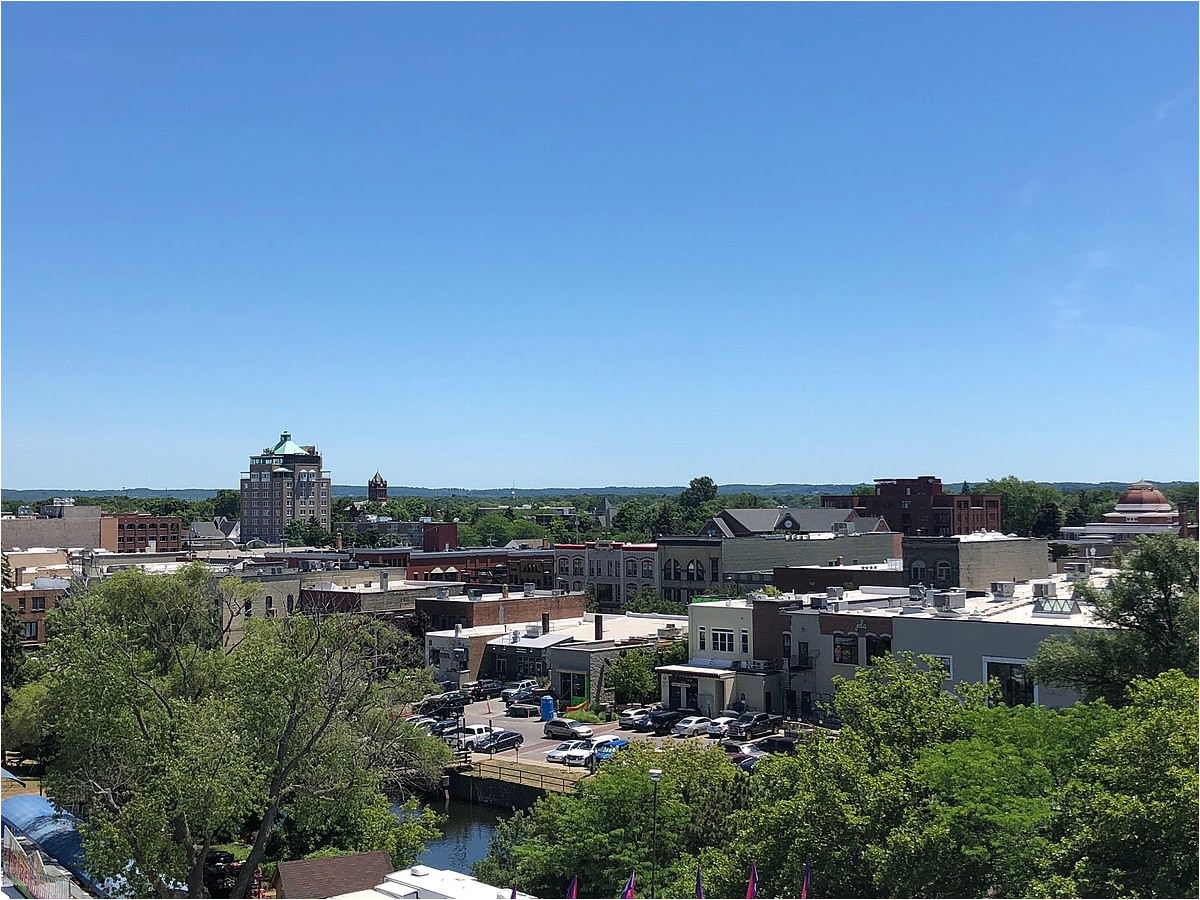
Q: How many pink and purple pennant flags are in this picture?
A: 6